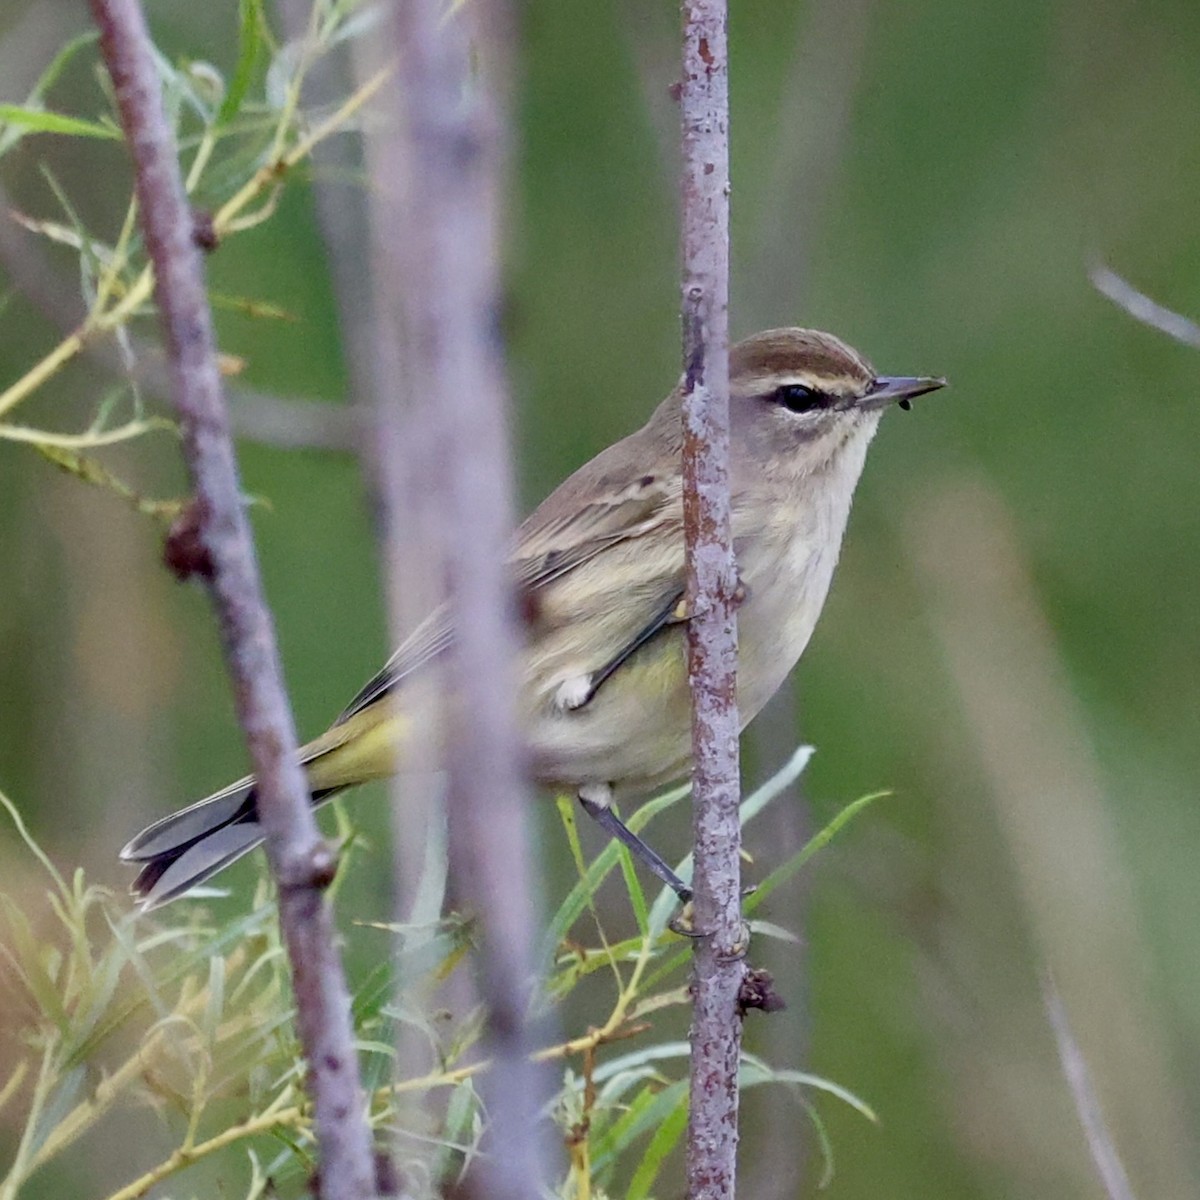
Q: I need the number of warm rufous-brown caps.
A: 1